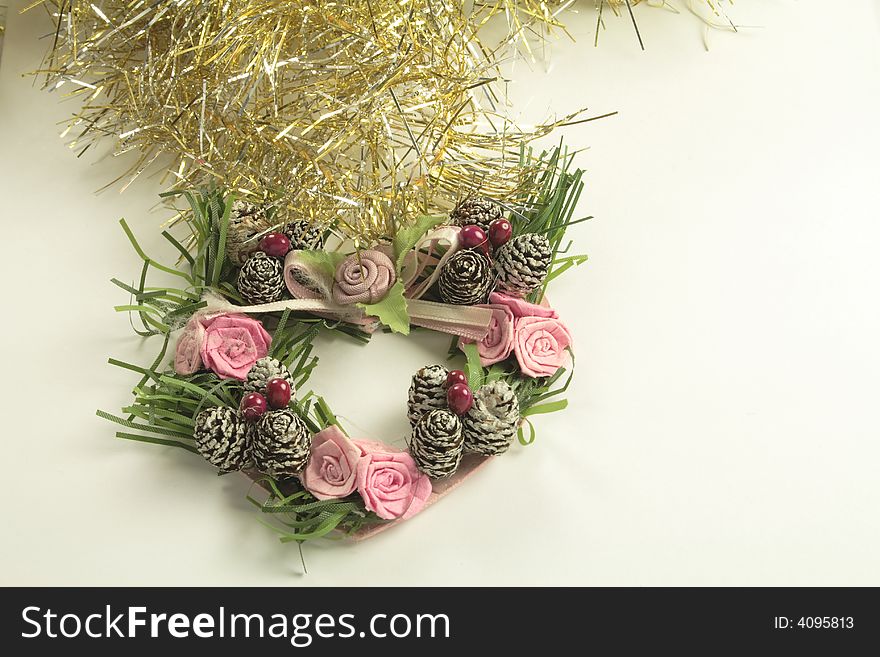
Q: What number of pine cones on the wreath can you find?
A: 12